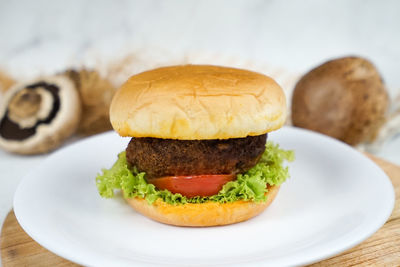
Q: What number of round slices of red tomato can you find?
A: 1